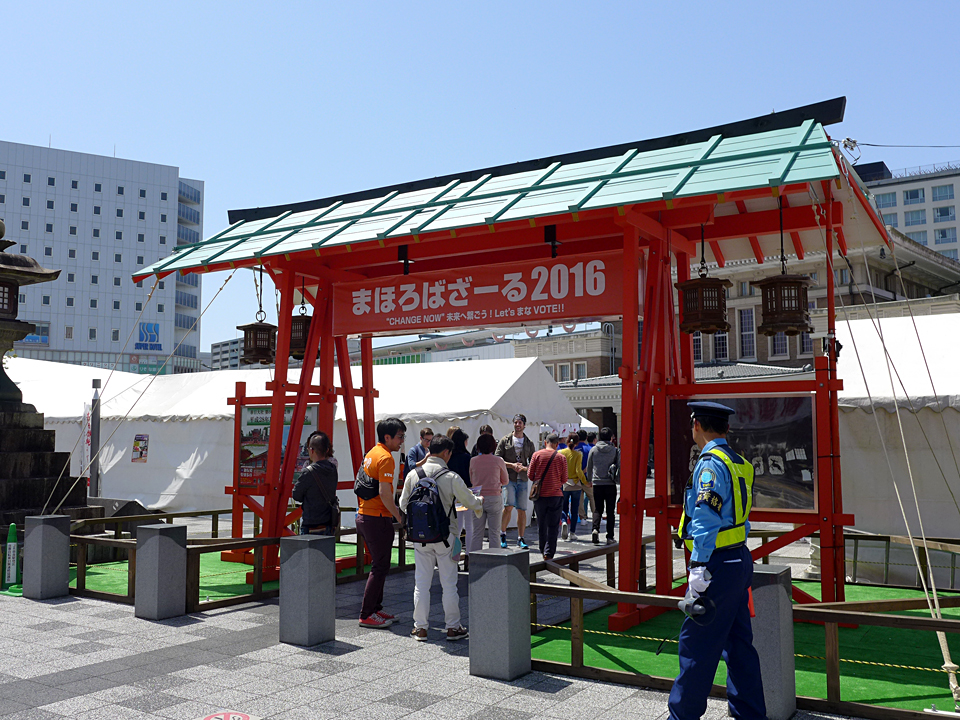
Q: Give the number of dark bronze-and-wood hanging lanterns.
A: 4